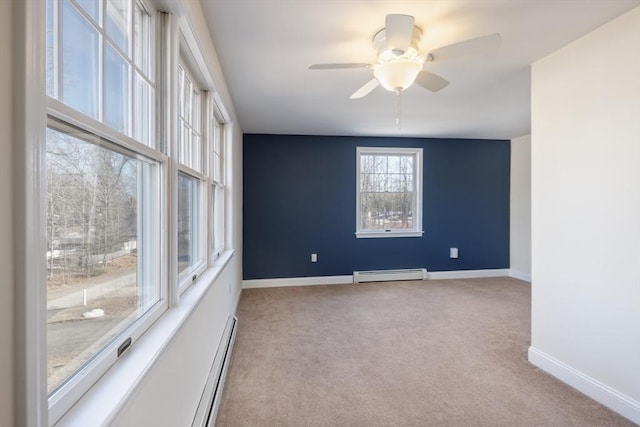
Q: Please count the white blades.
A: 5